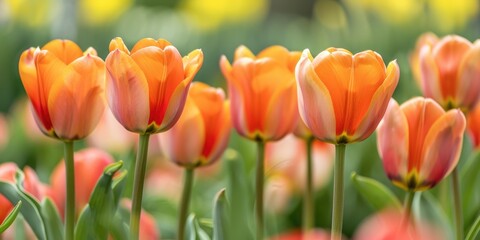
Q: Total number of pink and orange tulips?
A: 7